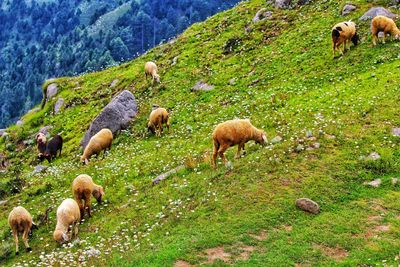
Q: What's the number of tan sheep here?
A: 9